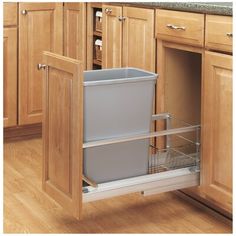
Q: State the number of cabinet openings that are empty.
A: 1